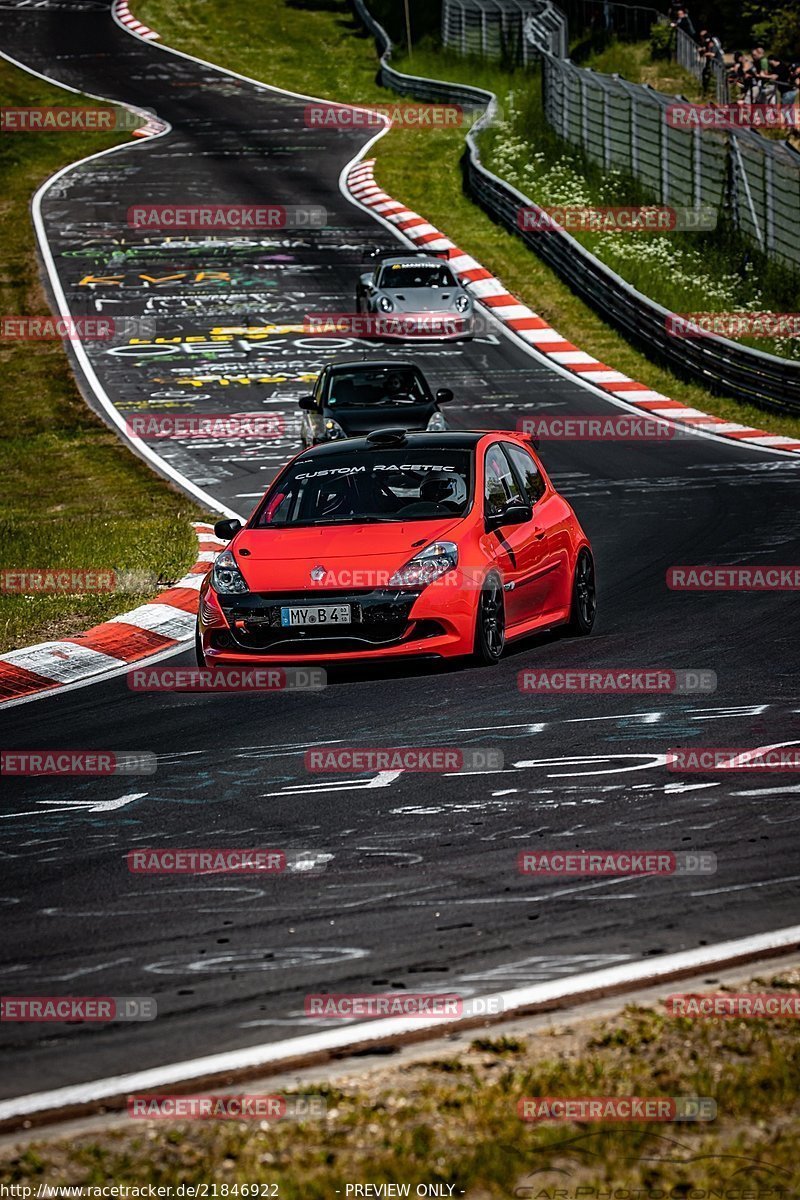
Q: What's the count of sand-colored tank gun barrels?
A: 0